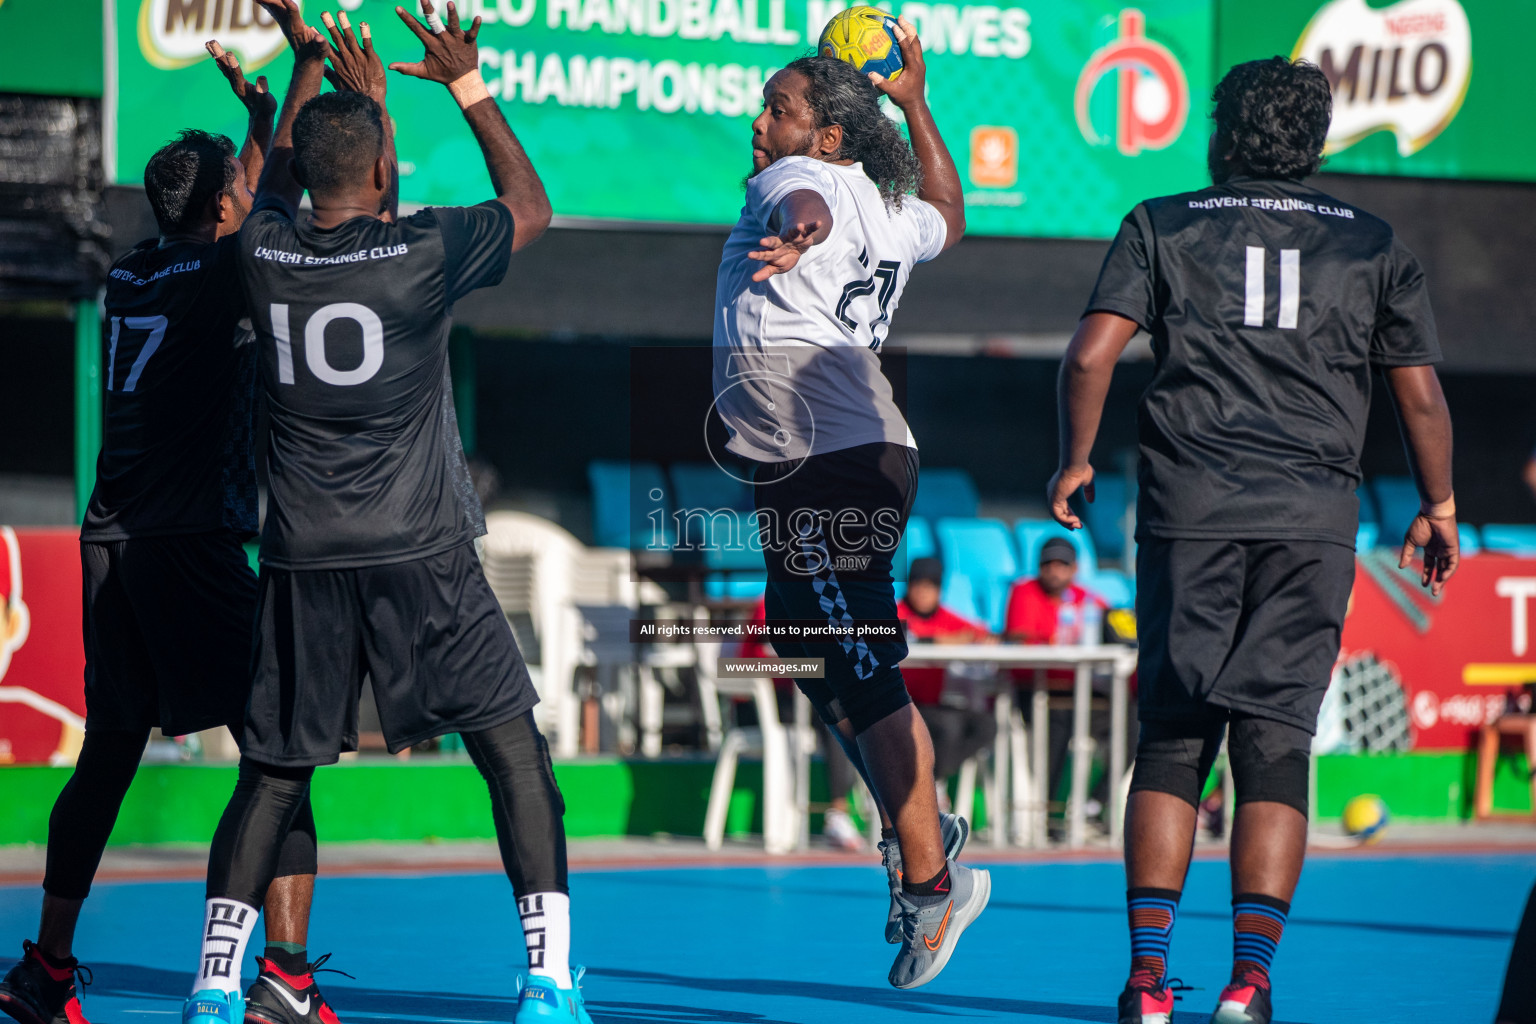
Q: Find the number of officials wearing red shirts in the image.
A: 2